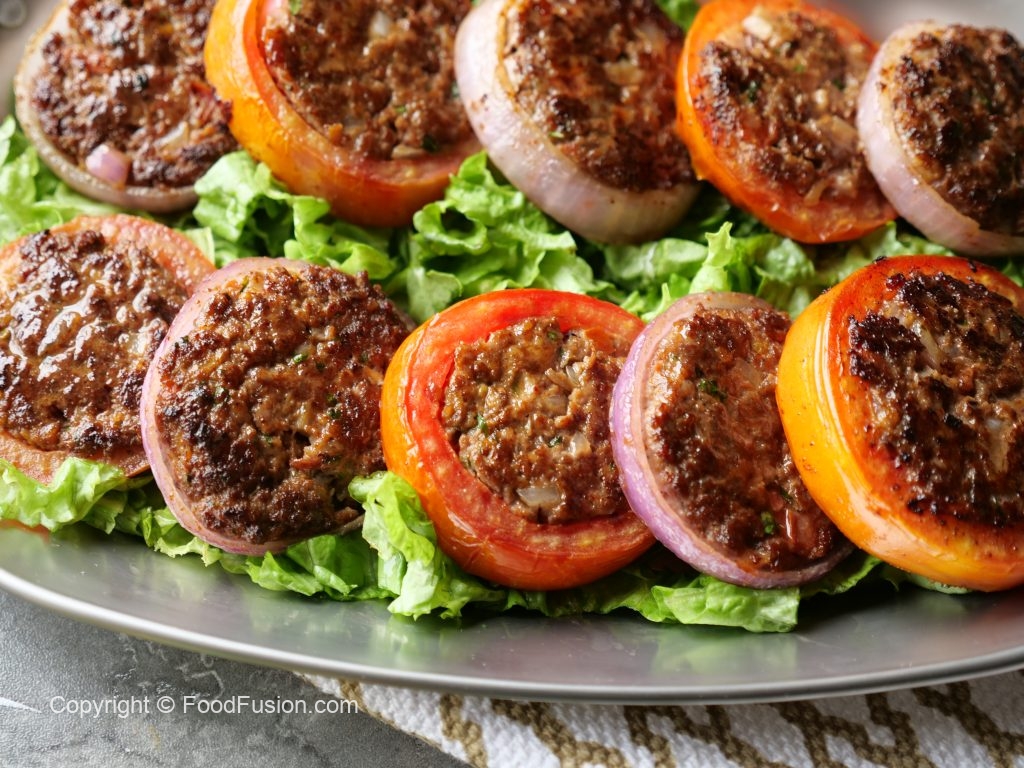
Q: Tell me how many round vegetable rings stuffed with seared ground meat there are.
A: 10